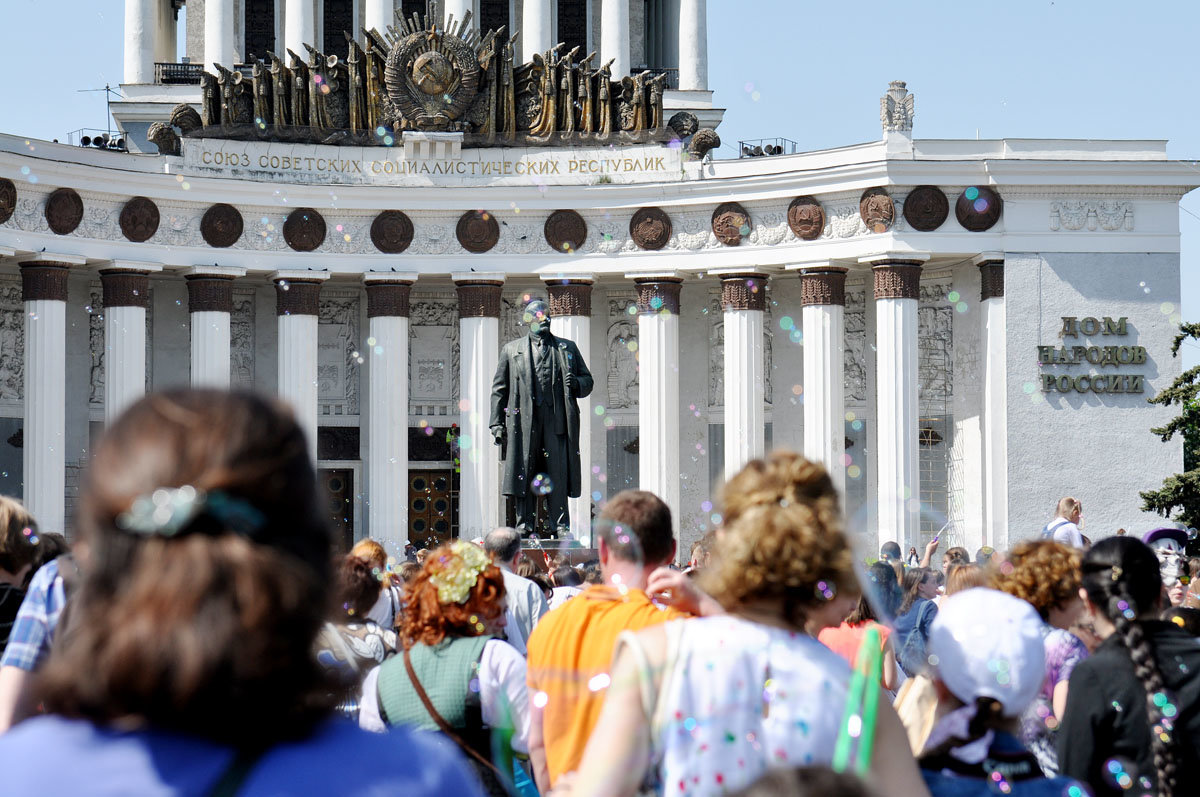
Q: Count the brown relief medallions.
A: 14